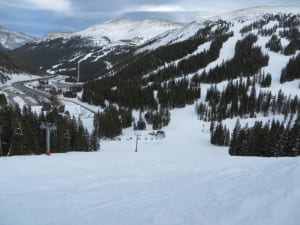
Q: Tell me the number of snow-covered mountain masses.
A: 3